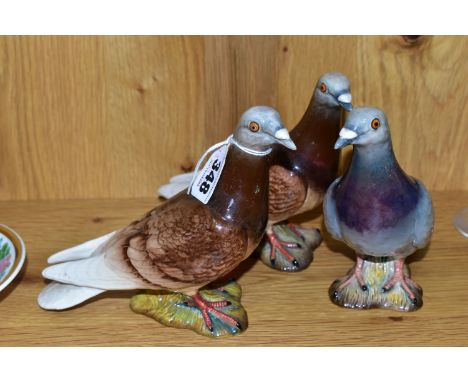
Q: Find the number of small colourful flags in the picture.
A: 0